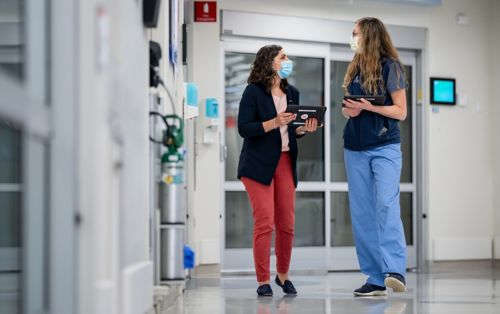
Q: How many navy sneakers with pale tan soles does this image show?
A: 2